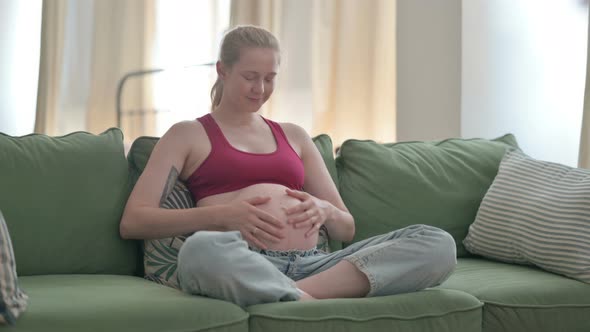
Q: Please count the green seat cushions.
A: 3